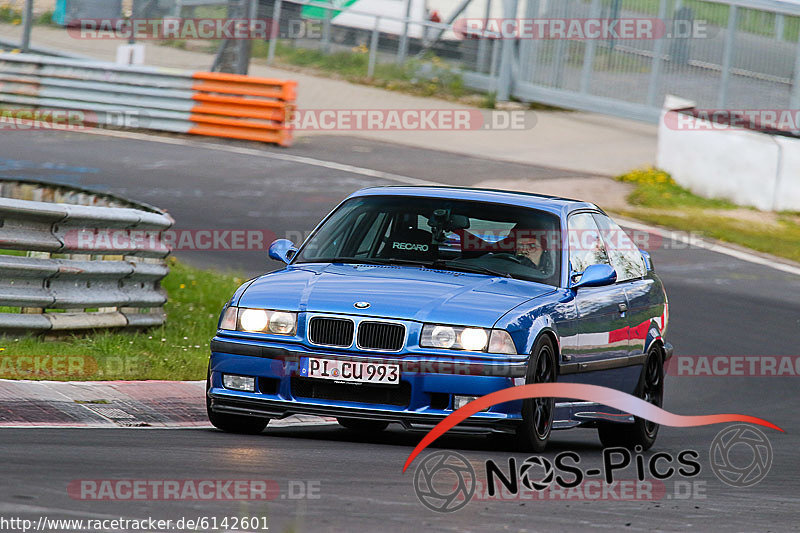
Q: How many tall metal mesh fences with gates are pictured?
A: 1